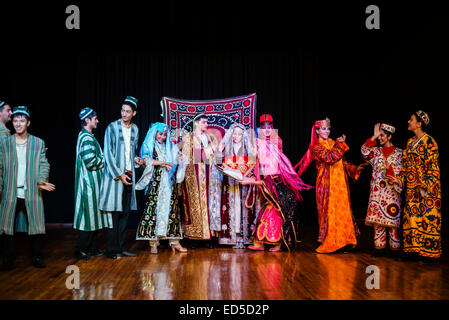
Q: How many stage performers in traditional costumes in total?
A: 11